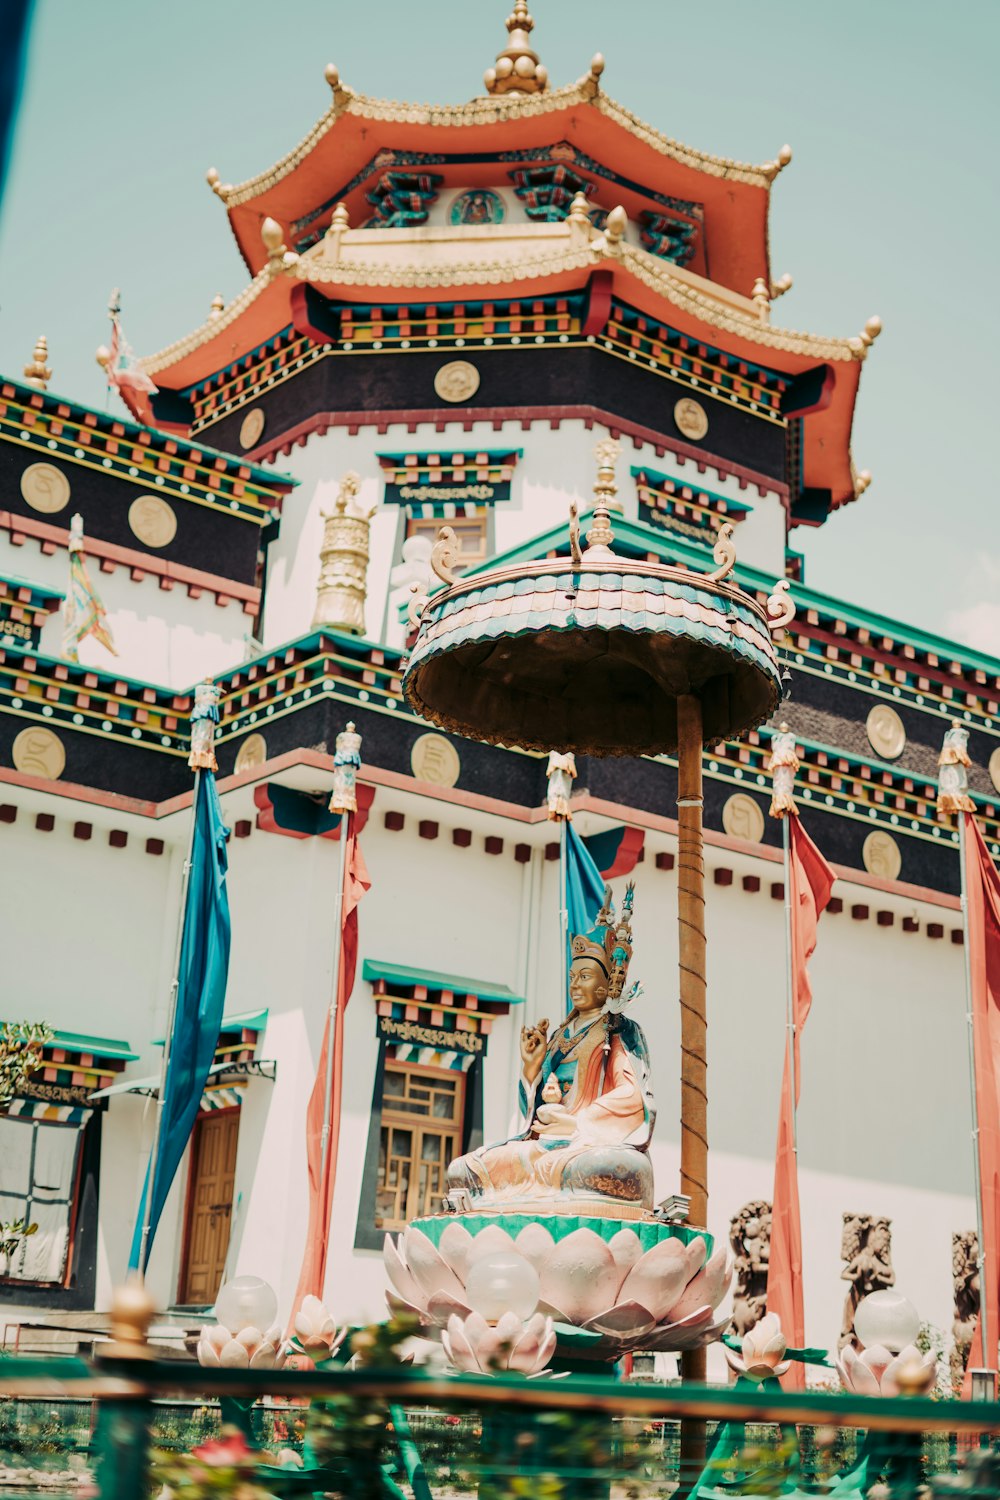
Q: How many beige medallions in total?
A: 12